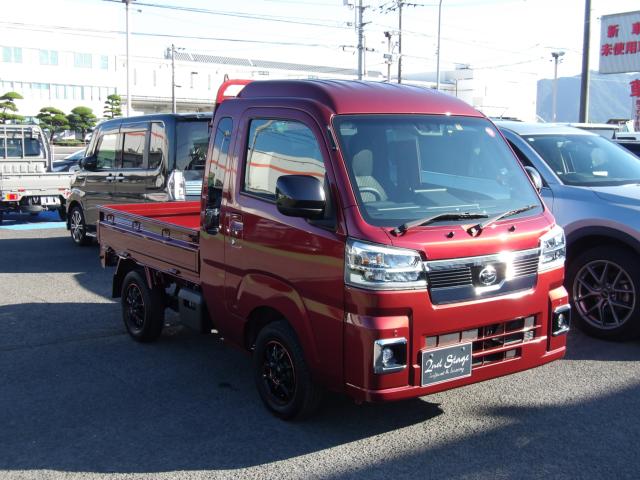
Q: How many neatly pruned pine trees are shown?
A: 4